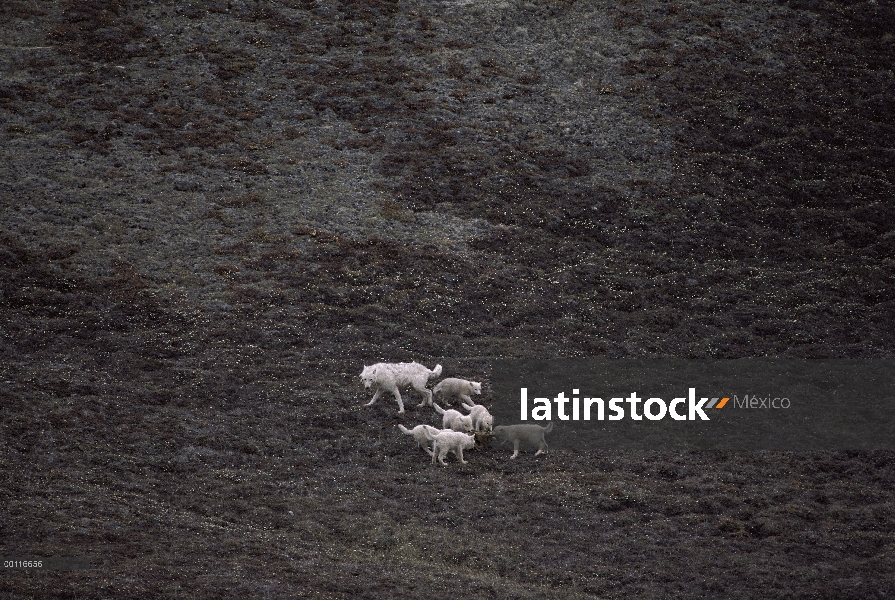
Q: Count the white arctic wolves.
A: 7